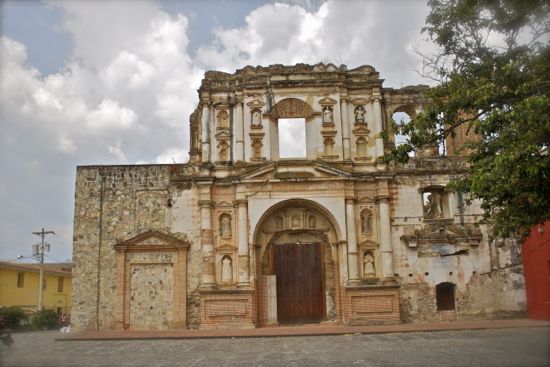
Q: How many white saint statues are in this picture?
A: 5